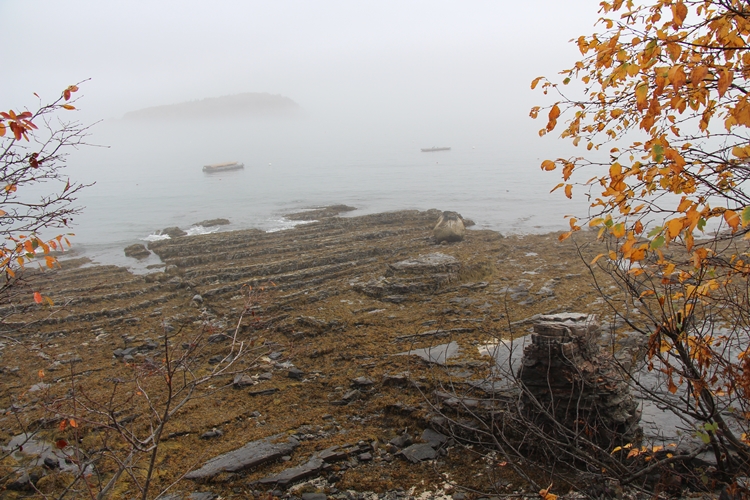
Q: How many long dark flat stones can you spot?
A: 2